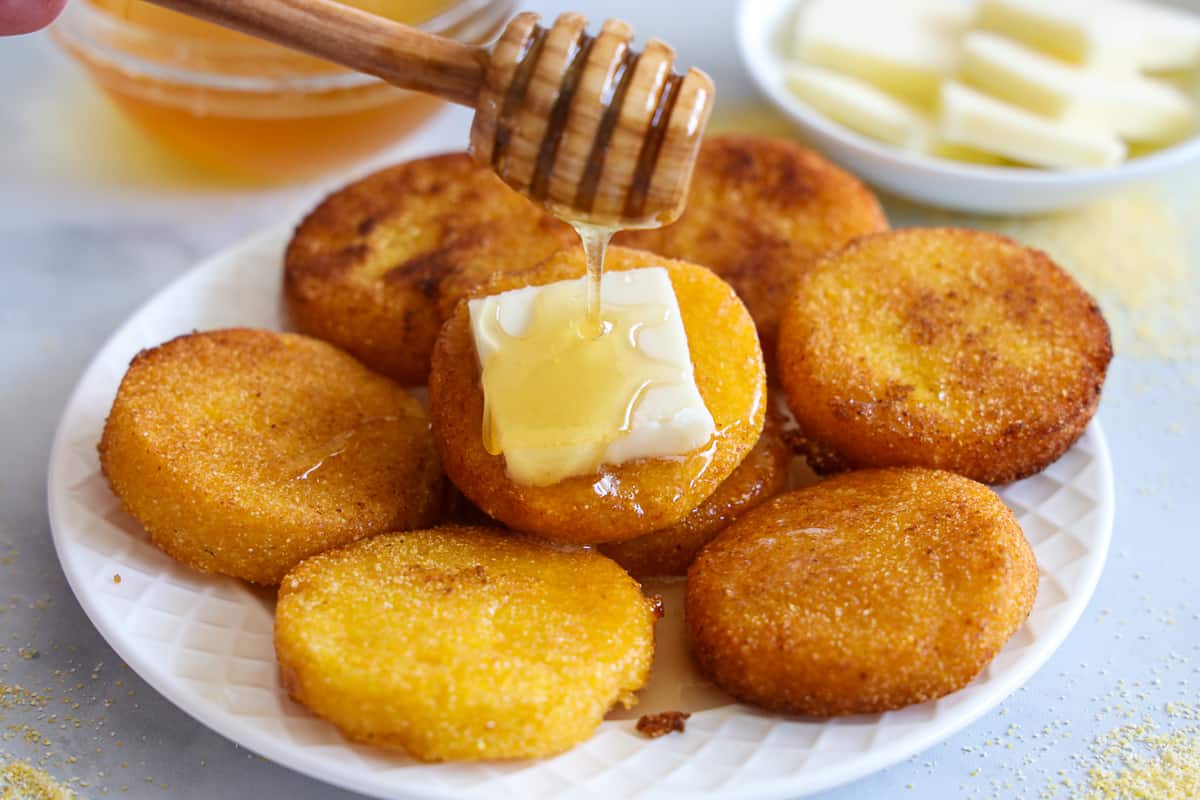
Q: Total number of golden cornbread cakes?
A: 8